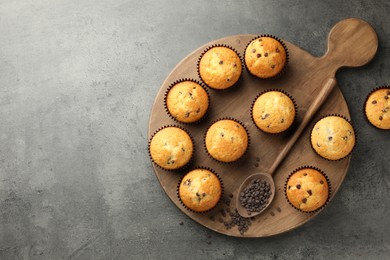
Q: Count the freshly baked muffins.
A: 10